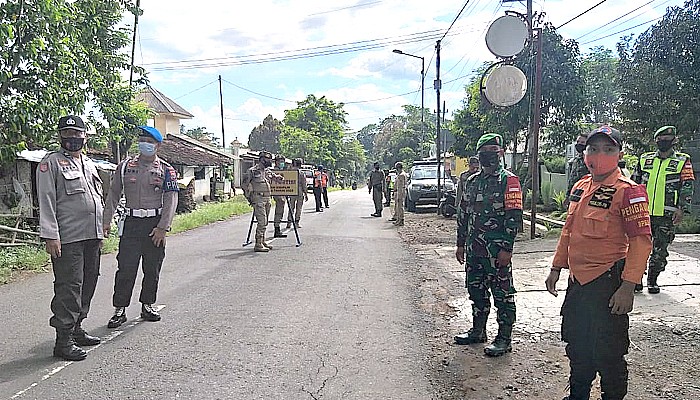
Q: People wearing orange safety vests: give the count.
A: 2